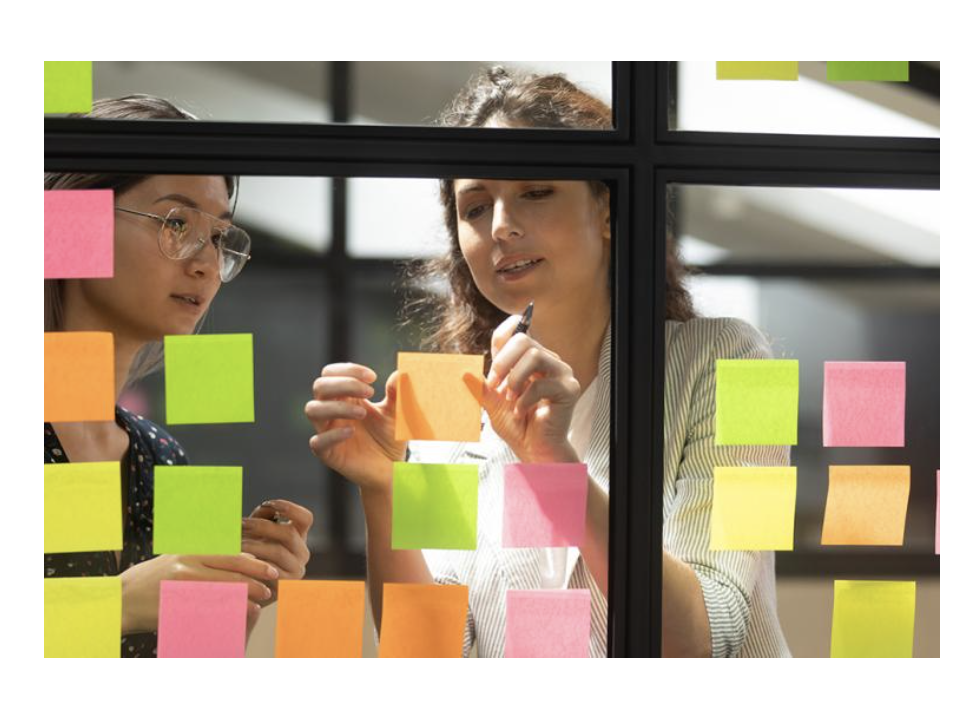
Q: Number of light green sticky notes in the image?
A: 6